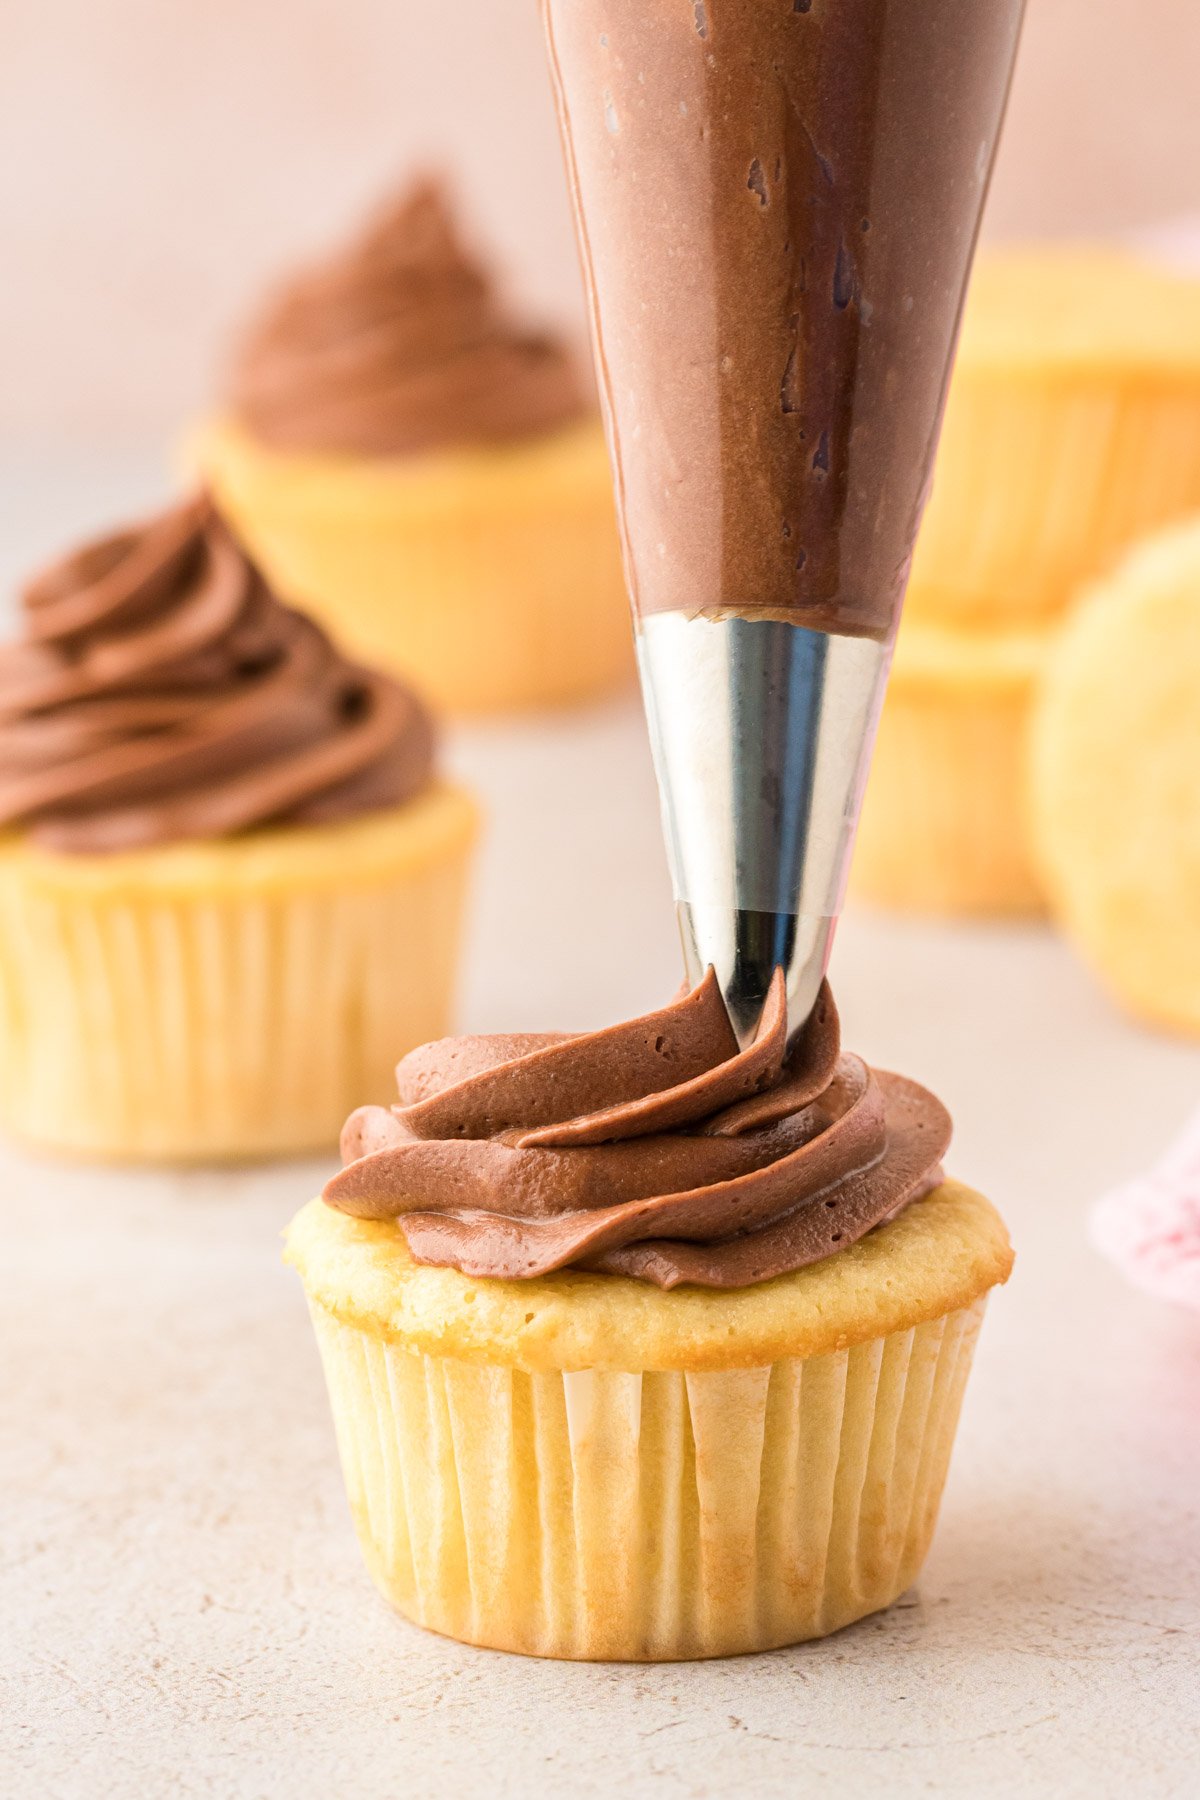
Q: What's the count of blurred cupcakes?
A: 5